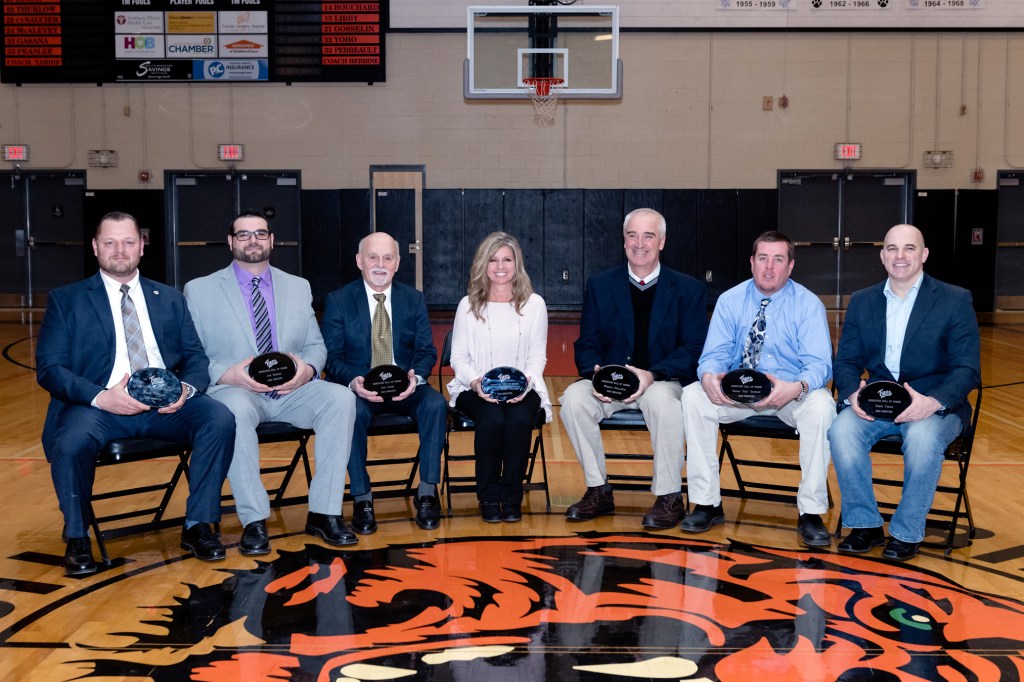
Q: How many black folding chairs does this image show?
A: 7